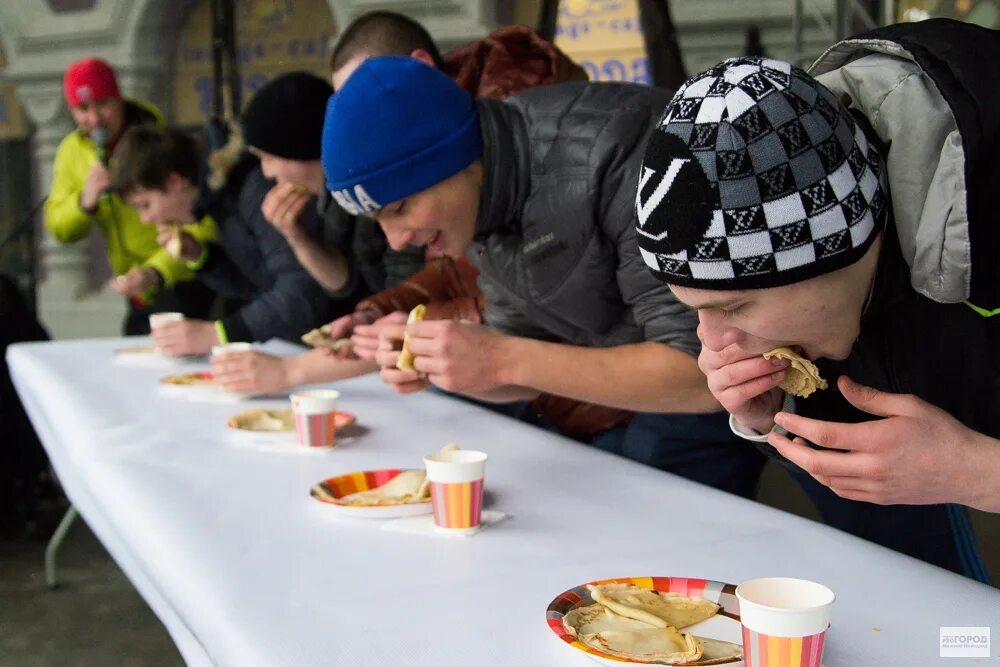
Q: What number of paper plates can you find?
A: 5